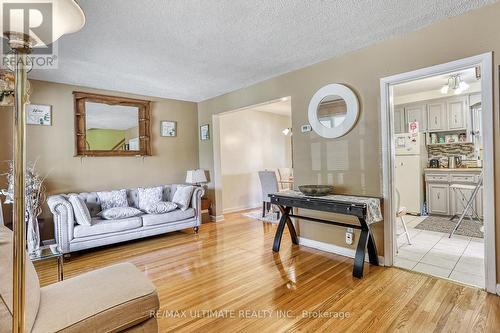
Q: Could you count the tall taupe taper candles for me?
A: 0